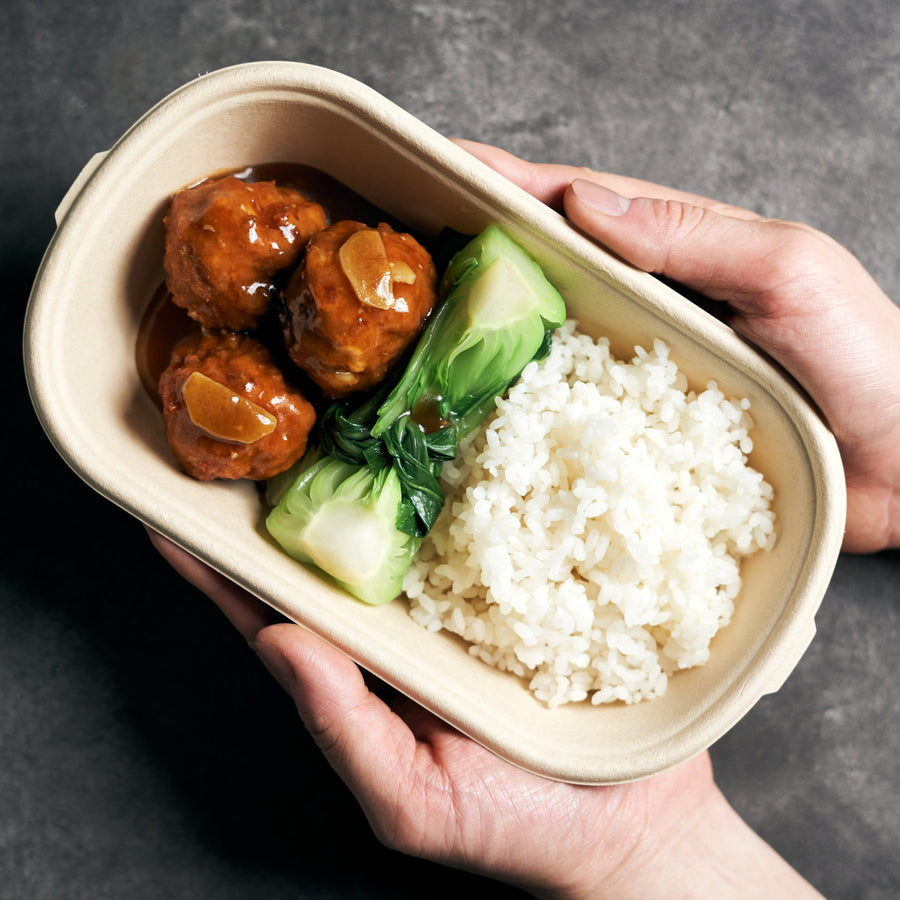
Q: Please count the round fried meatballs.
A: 3